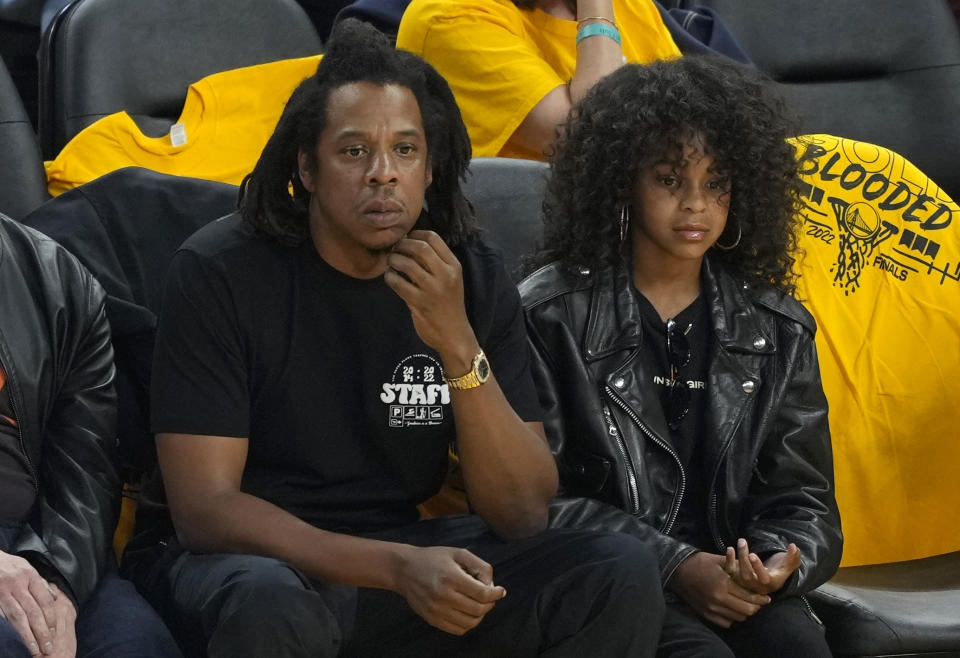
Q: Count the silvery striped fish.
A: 0